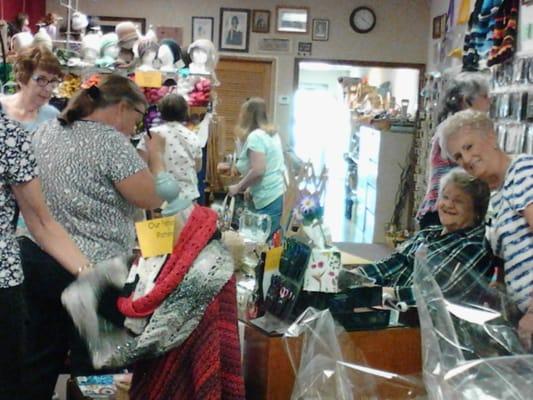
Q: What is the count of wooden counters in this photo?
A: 1